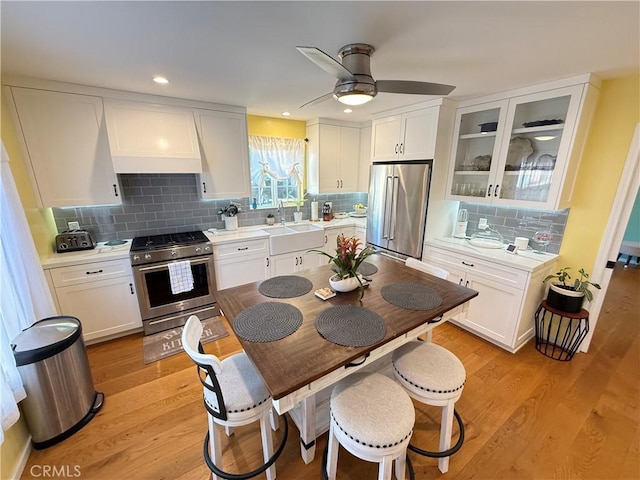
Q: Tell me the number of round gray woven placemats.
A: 5